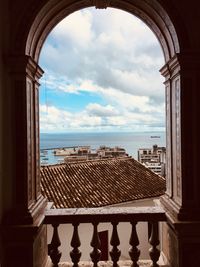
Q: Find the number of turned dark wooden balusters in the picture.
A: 6